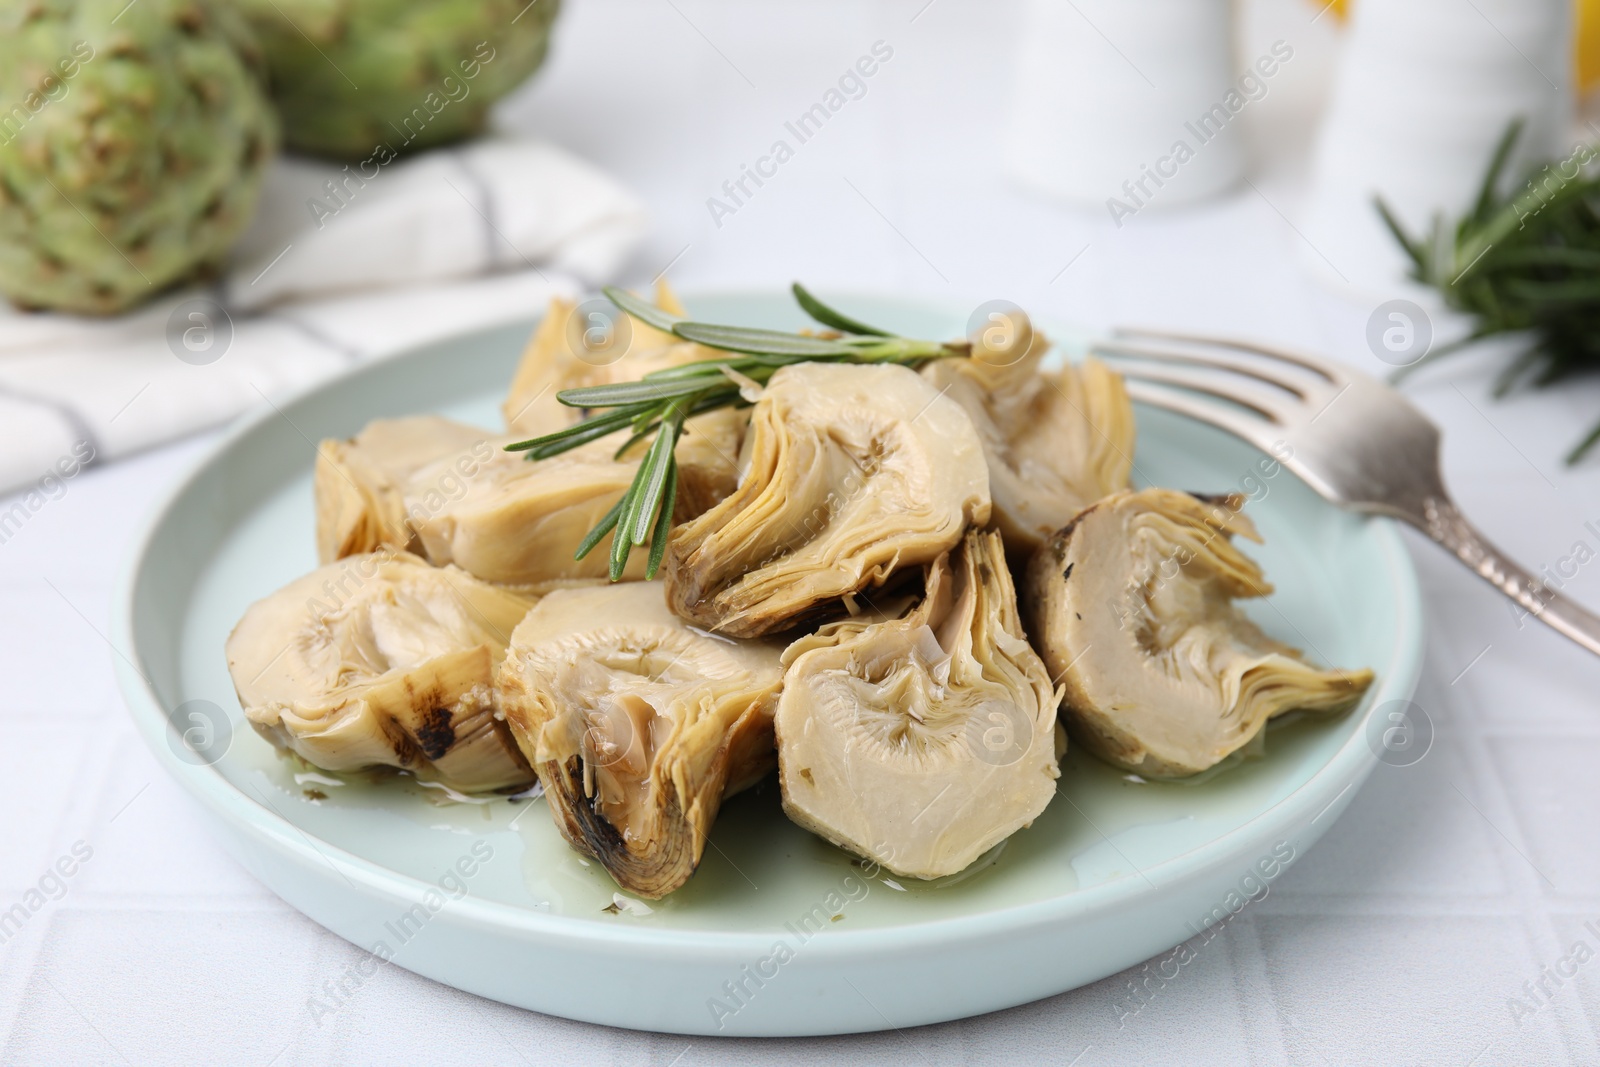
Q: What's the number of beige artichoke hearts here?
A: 9